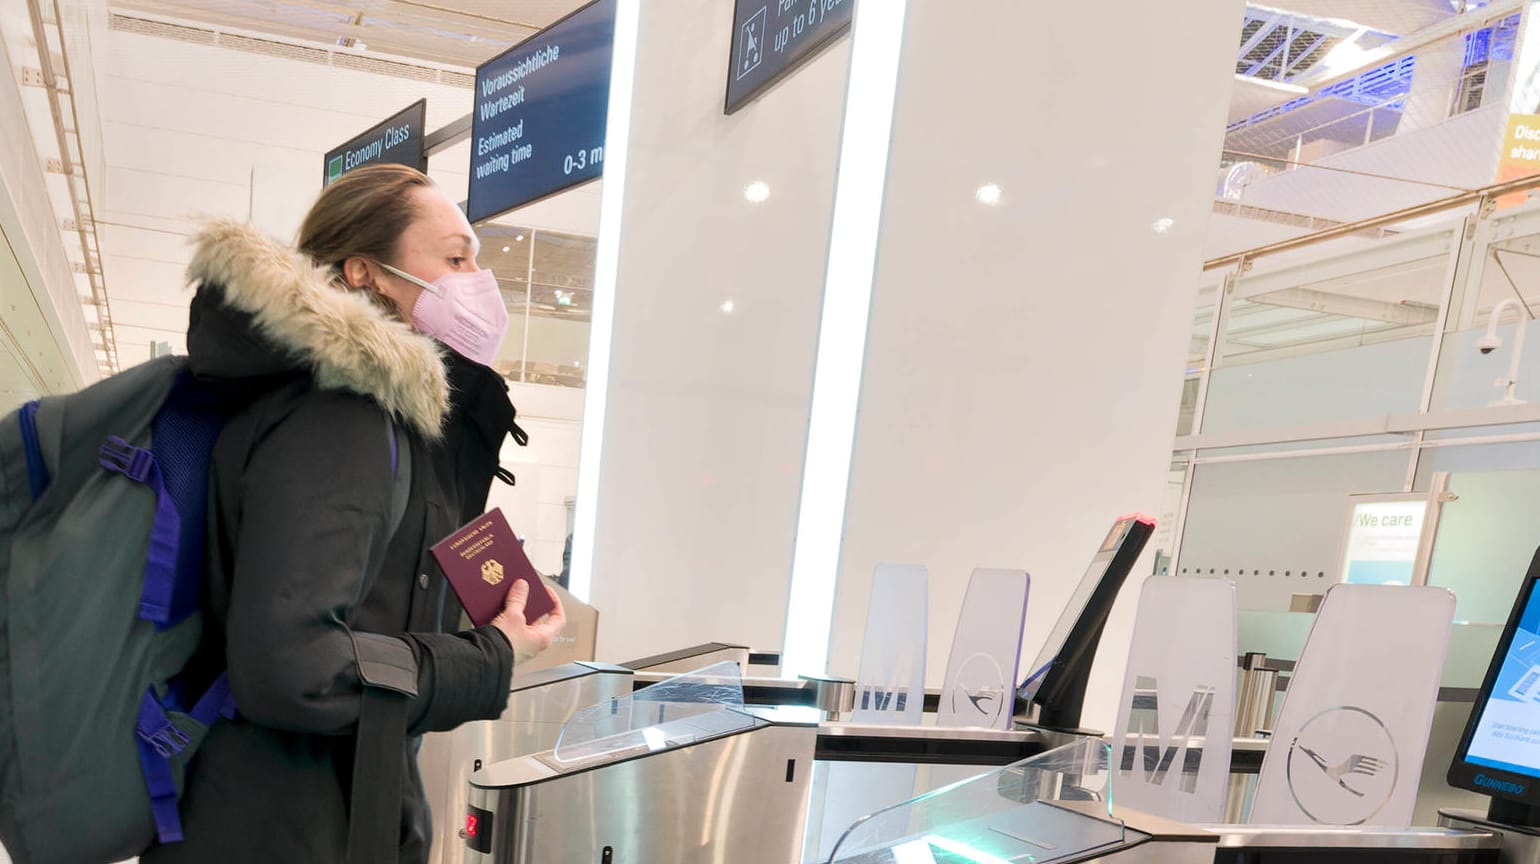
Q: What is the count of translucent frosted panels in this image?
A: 4